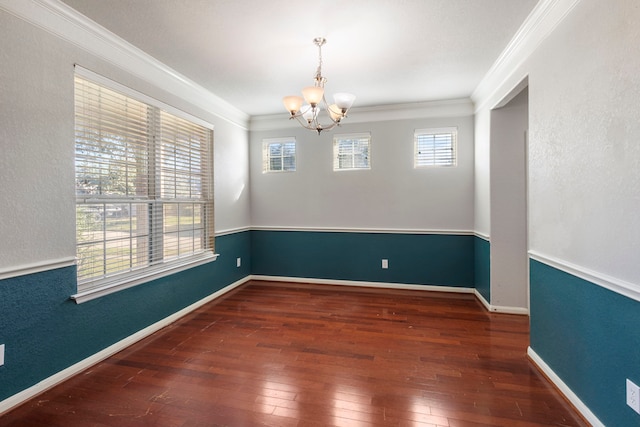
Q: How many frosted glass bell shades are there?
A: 5